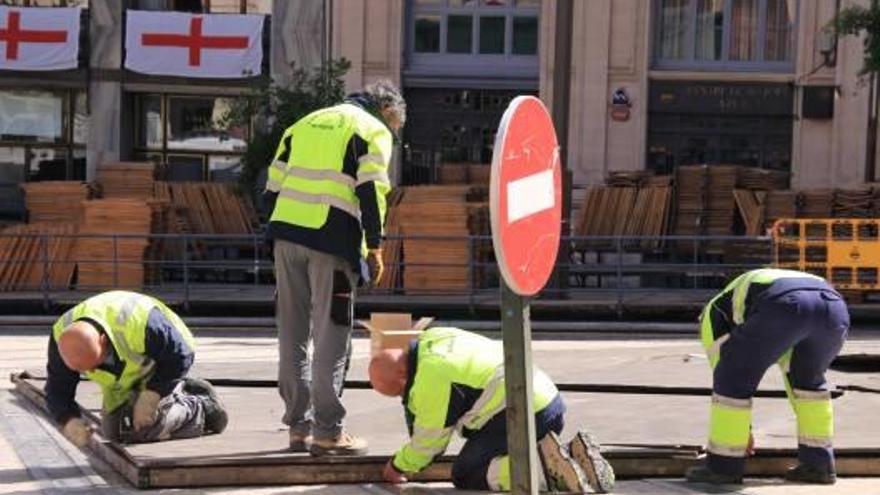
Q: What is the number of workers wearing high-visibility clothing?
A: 4